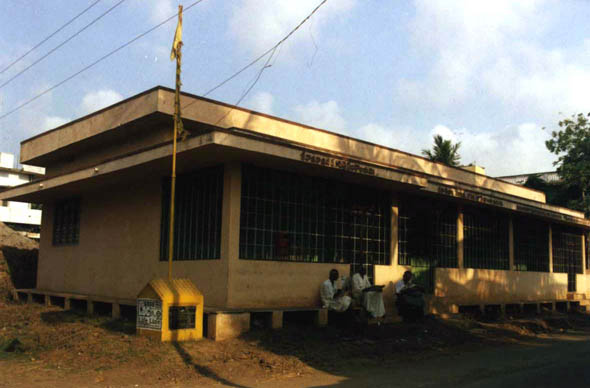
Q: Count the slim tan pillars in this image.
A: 5